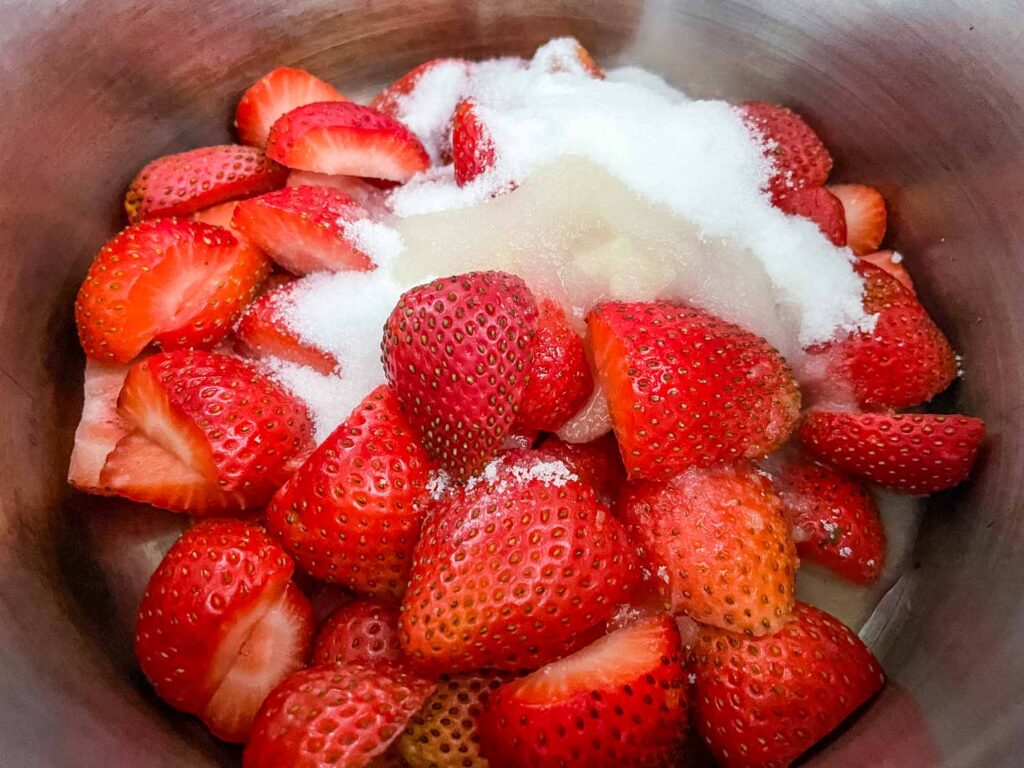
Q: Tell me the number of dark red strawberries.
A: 1